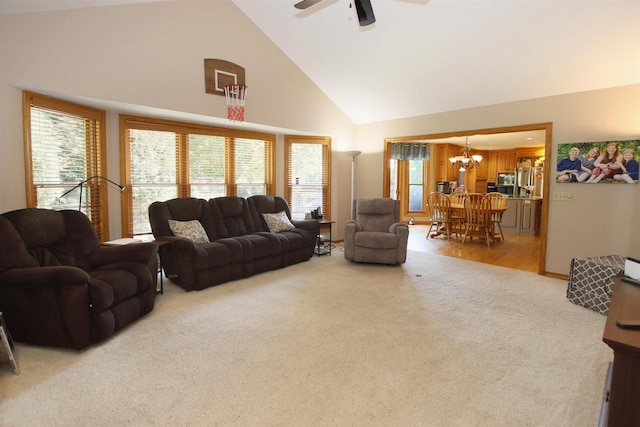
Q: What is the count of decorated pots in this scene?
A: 0